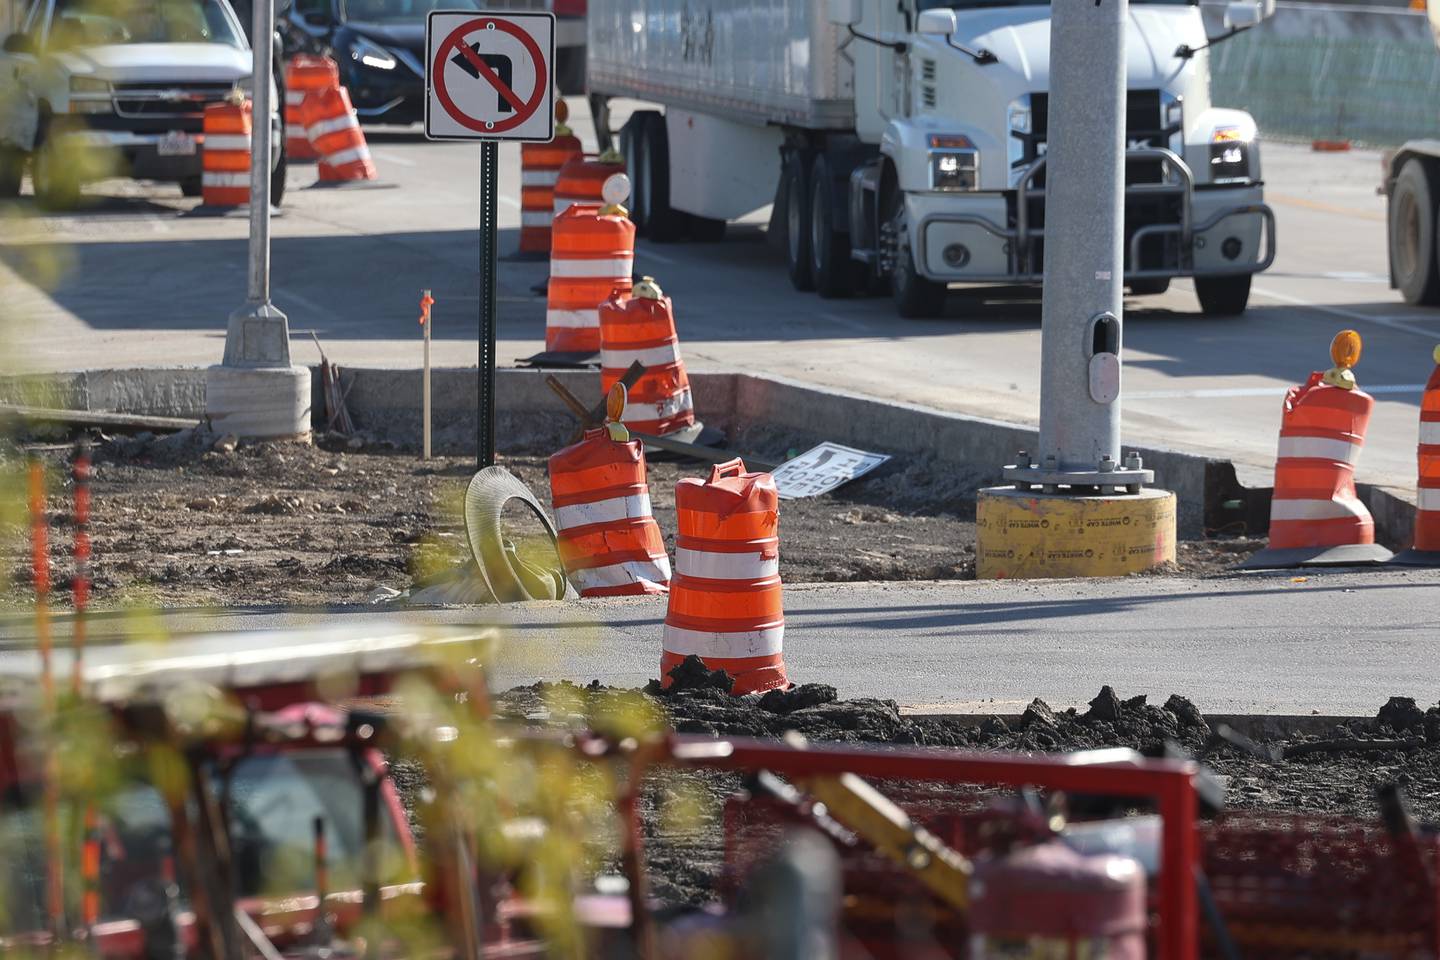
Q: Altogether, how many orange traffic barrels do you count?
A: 11